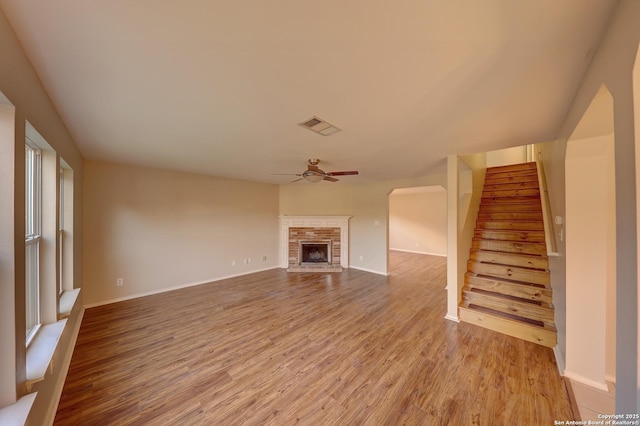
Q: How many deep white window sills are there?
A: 3